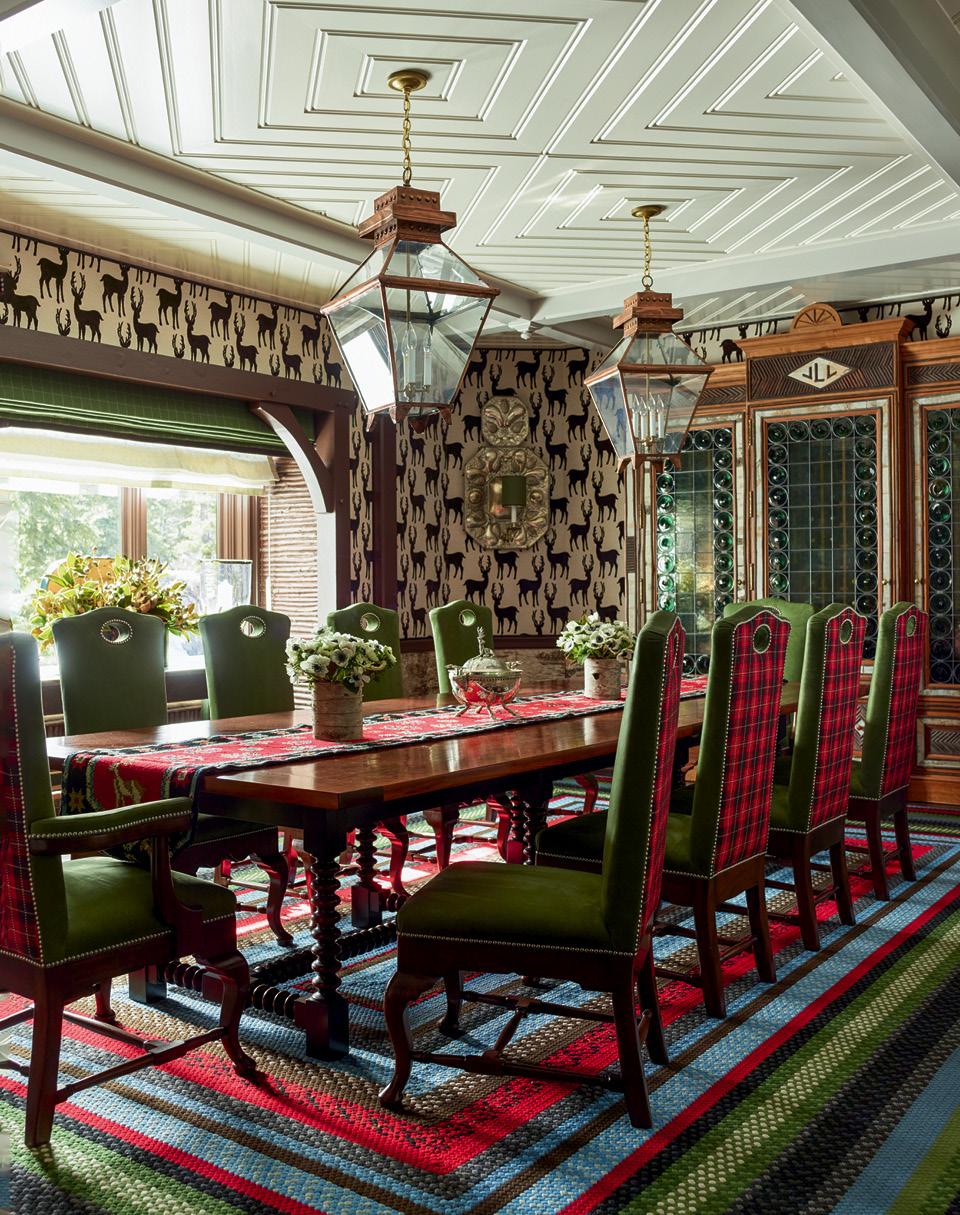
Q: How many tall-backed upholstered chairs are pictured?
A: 10